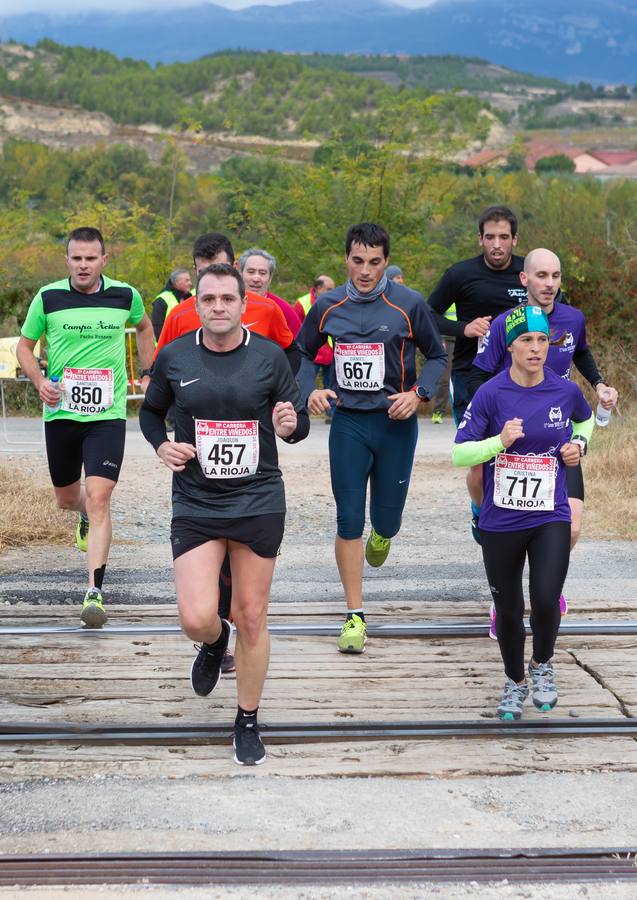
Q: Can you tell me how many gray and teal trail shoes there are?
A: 2